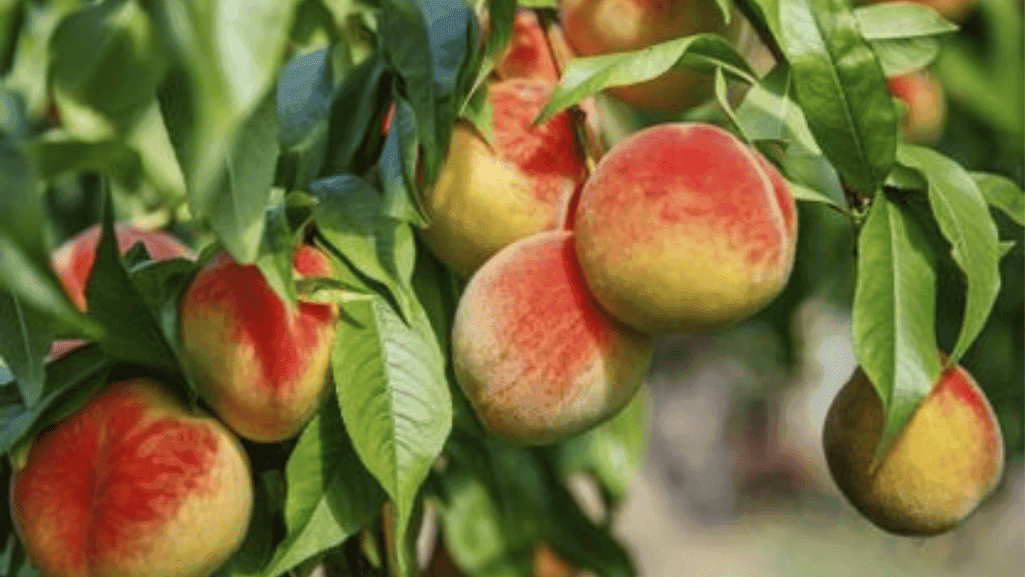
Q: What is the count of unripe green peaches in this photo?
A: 0